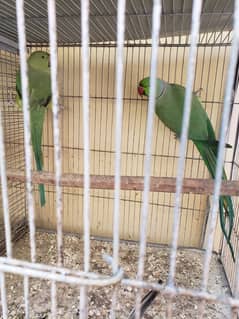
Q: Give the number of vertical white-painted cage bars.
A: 8